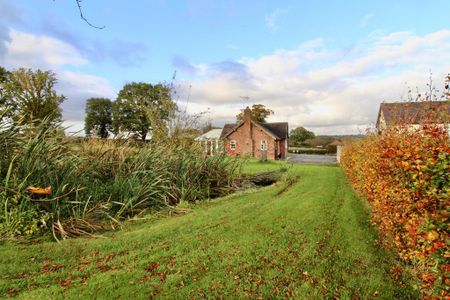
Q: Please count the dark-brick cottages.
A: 1